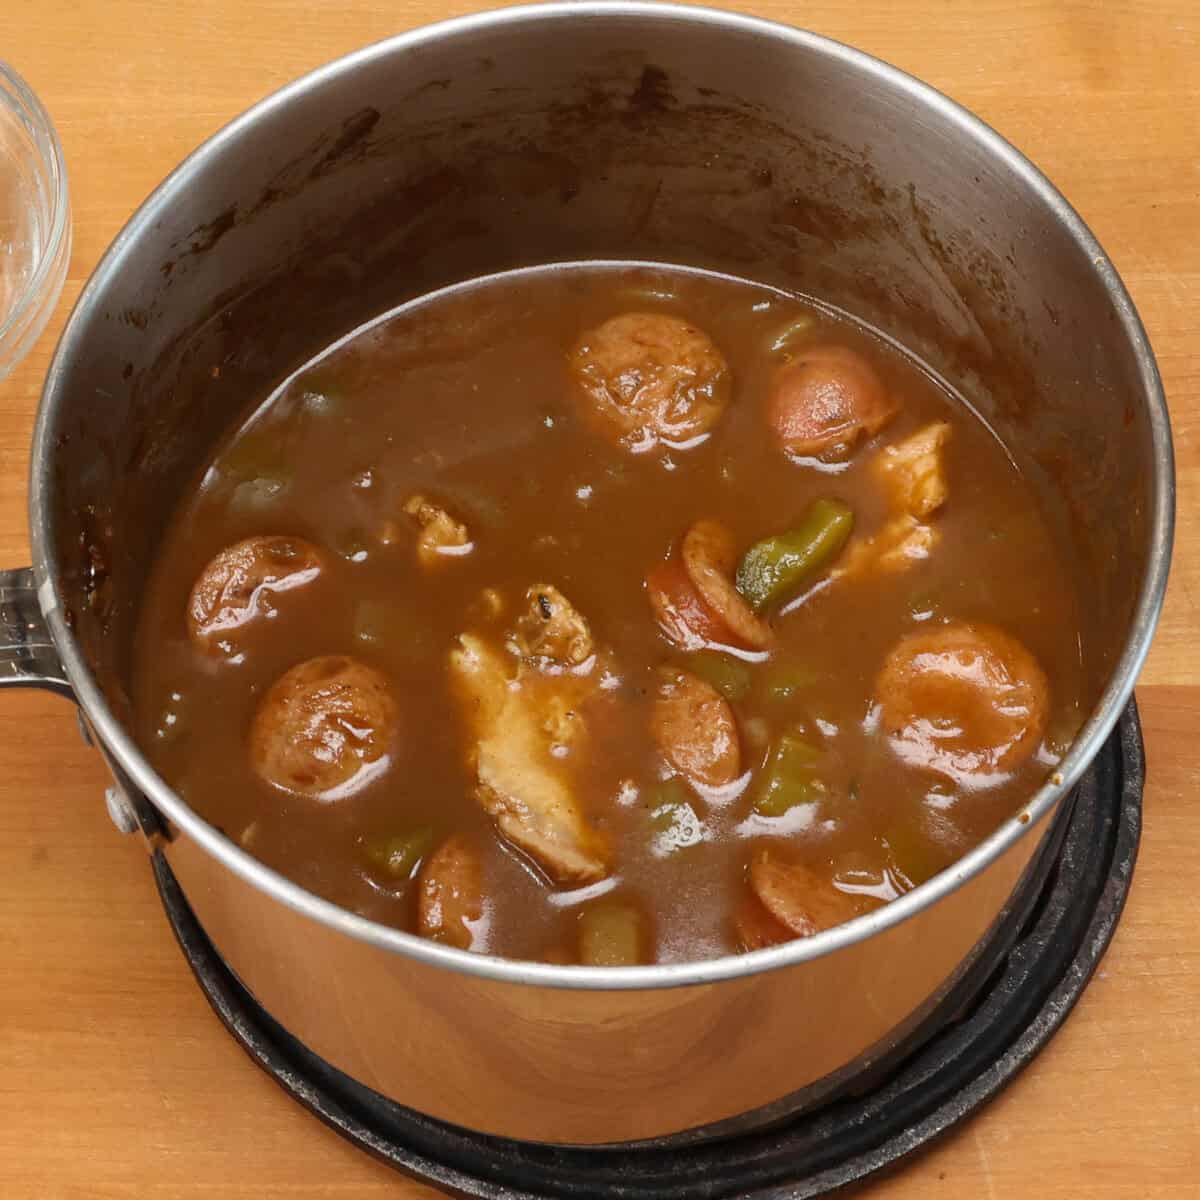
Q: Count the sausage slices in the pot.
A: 9